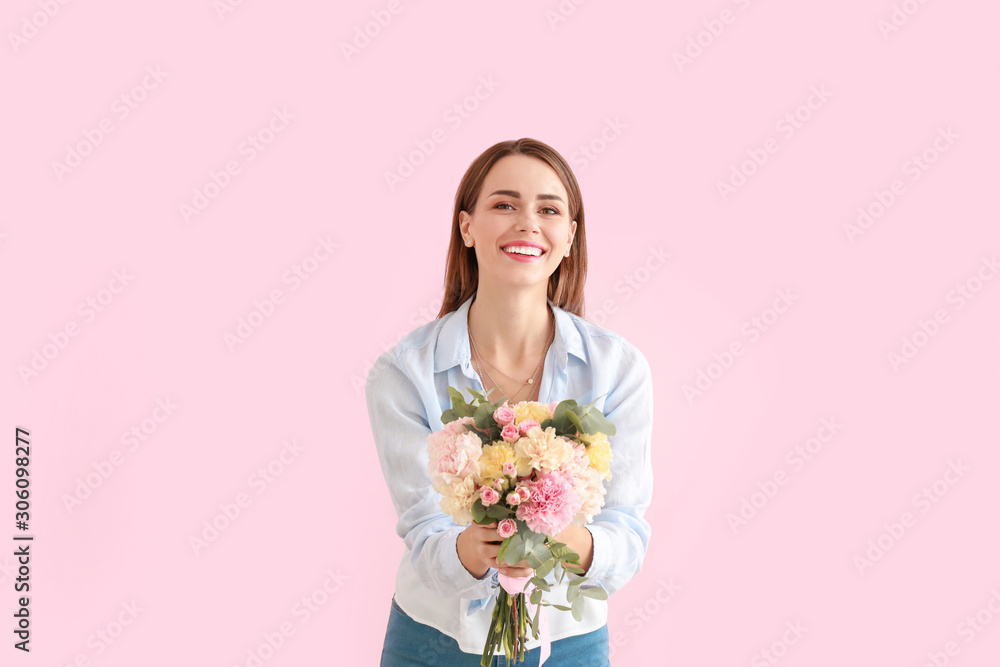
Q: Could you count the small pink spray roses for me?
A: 9